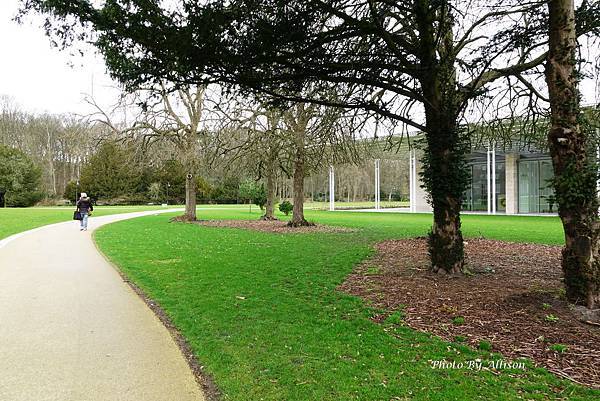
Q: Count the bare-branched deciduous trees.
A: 3